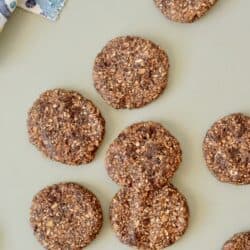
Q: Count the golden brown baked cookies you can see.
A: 8